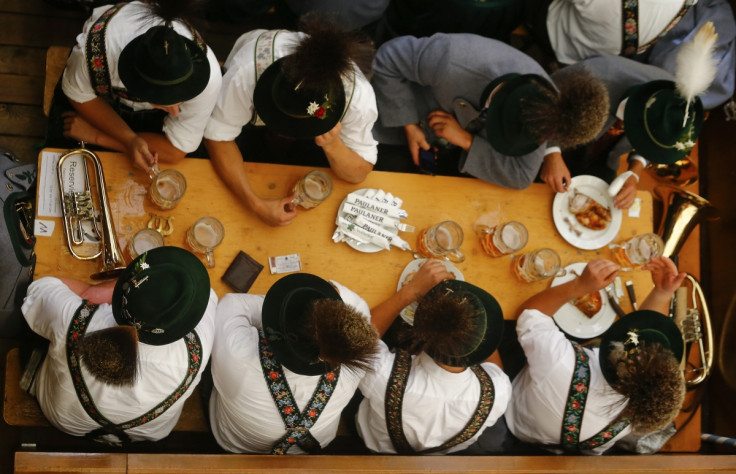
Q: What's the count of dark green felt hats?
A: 8